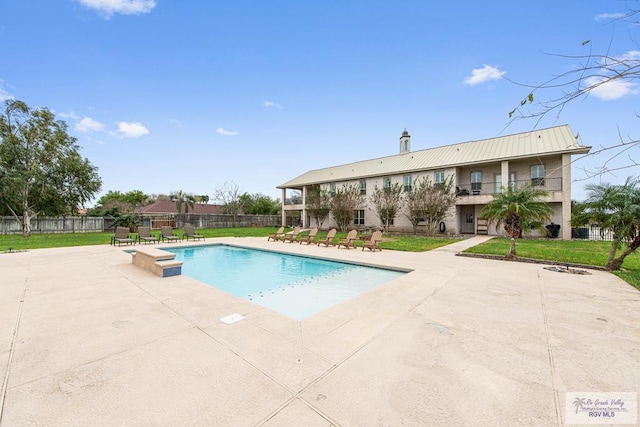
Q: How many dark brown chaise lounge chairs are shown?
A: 4